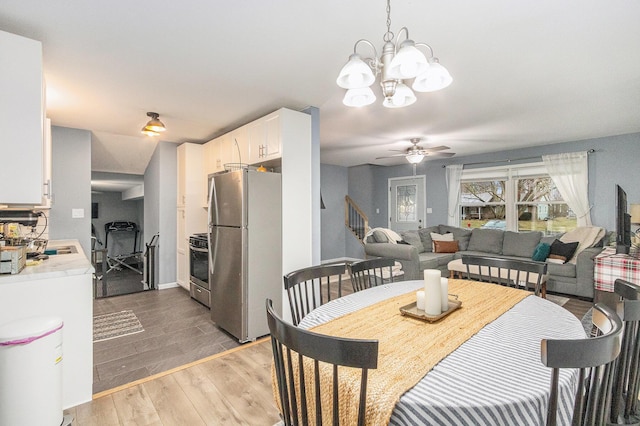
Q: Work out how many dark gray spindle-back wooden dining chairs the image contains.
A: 6